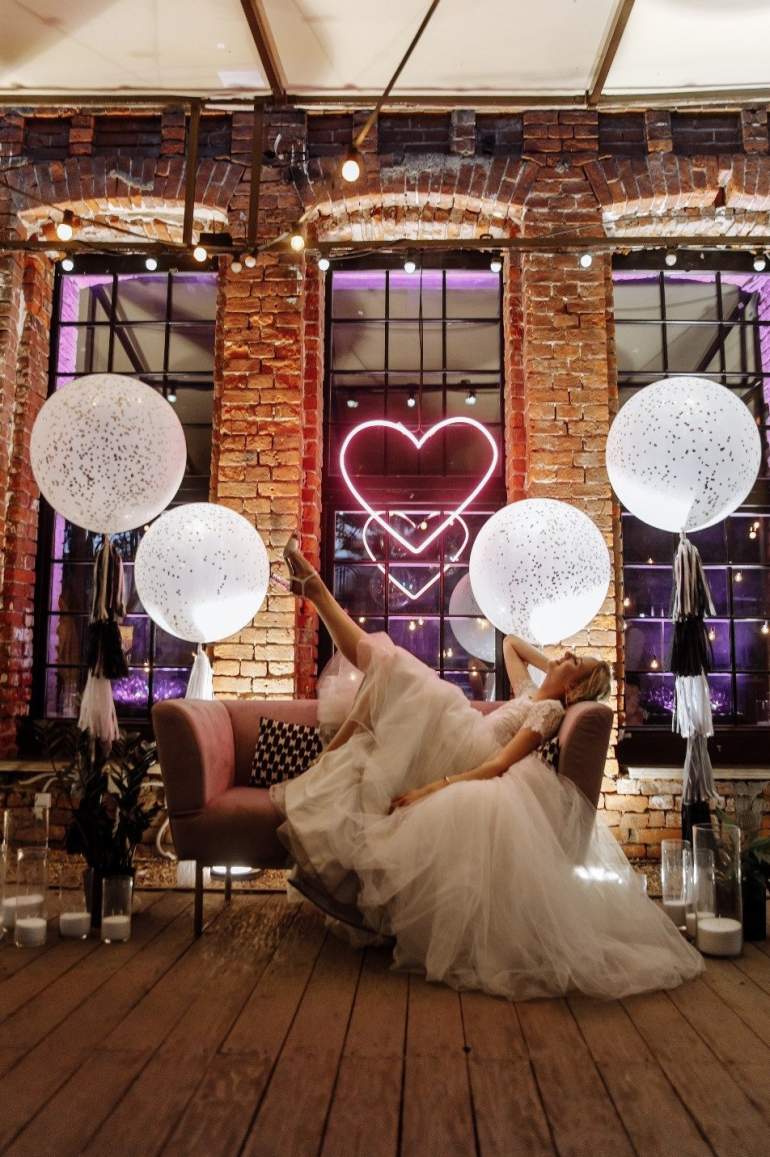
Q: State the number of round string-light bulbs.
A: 14